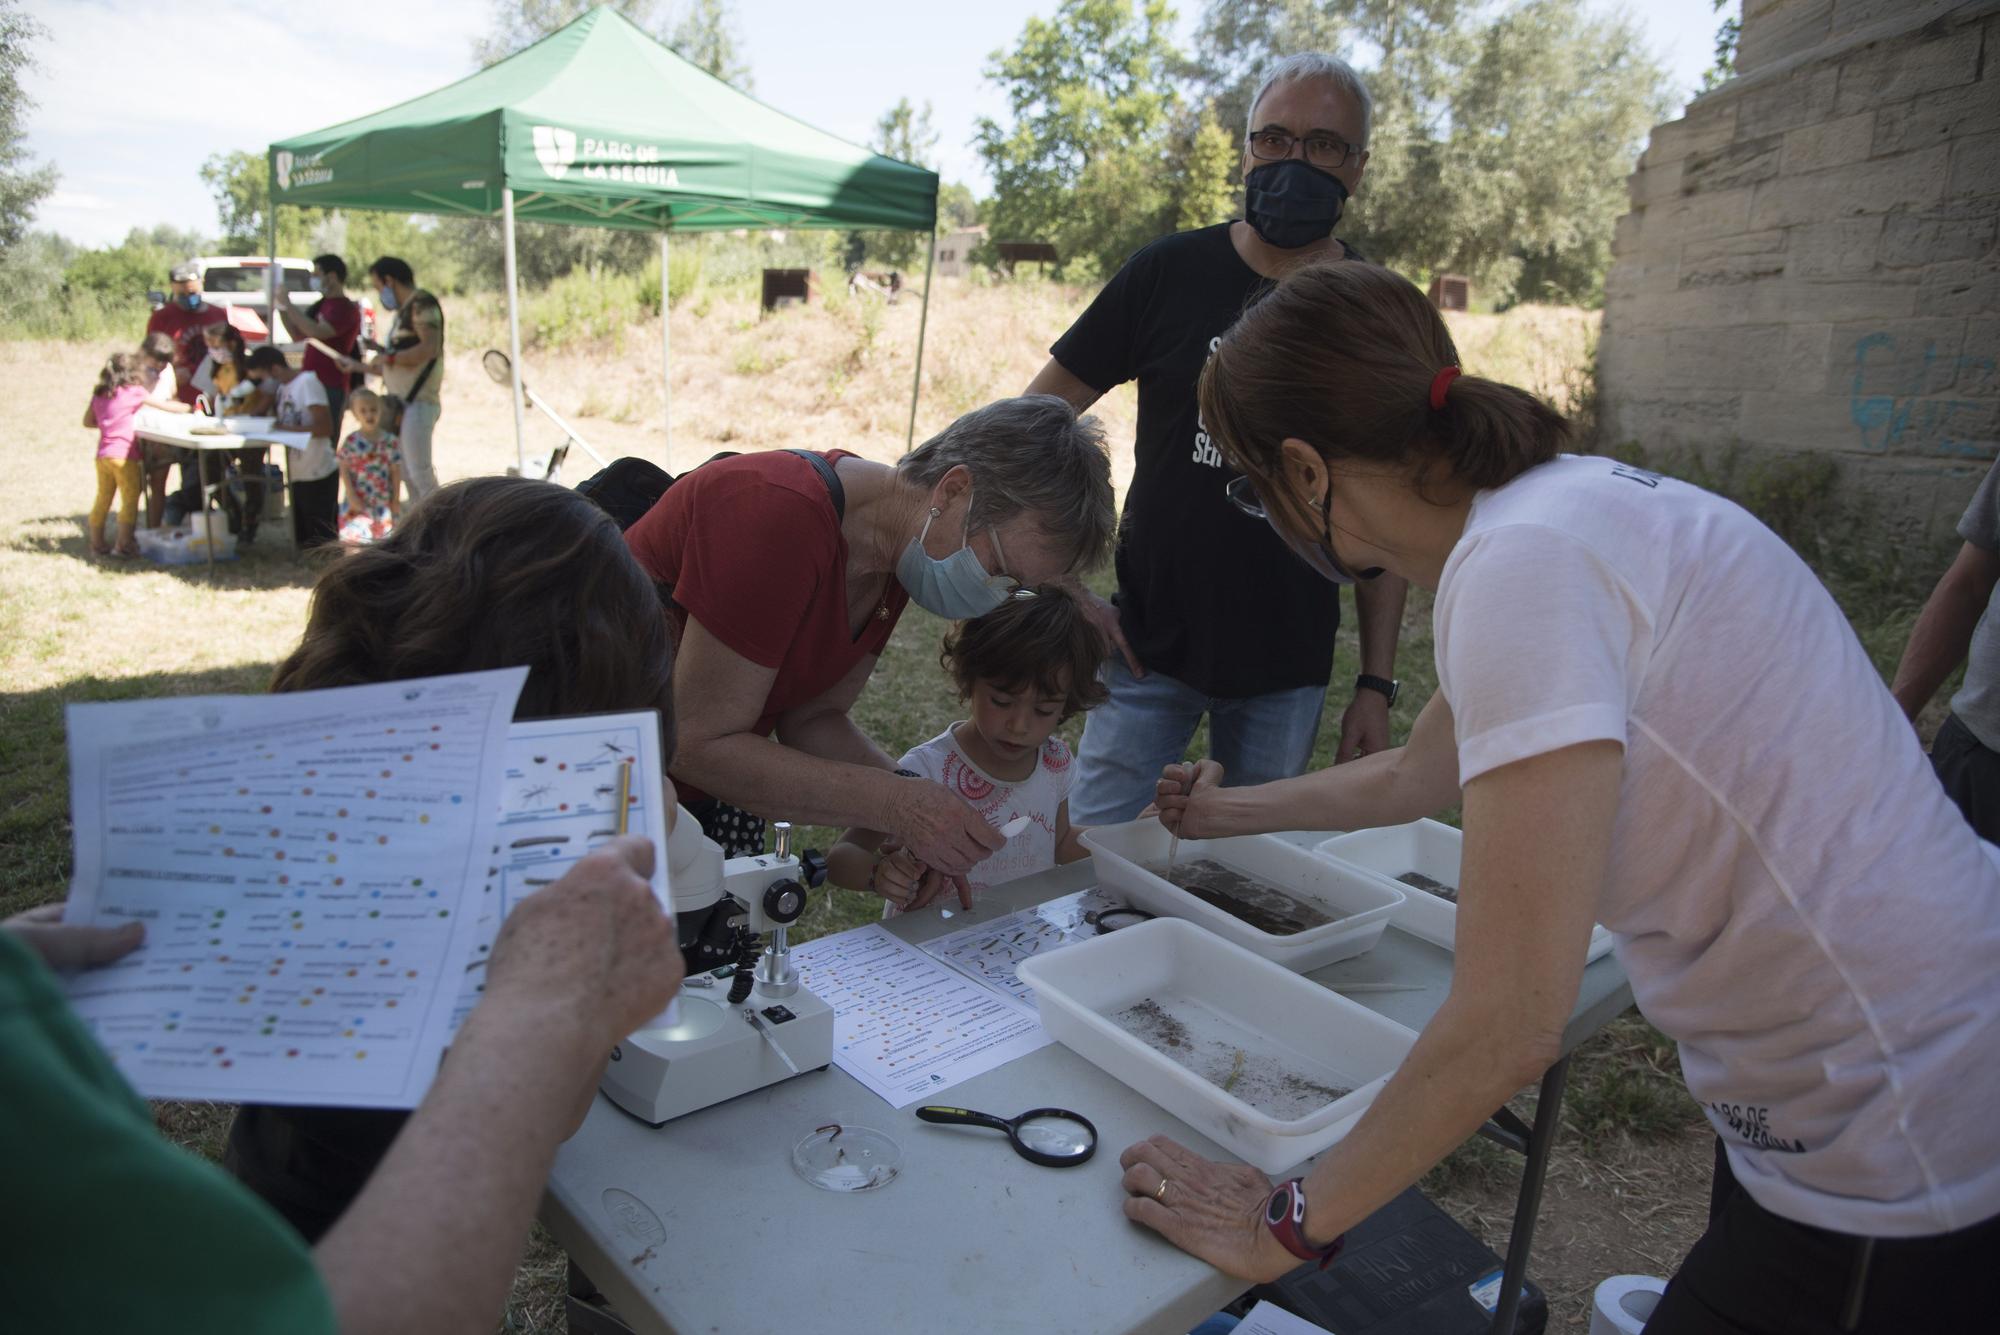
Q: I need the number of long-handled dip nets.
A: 1